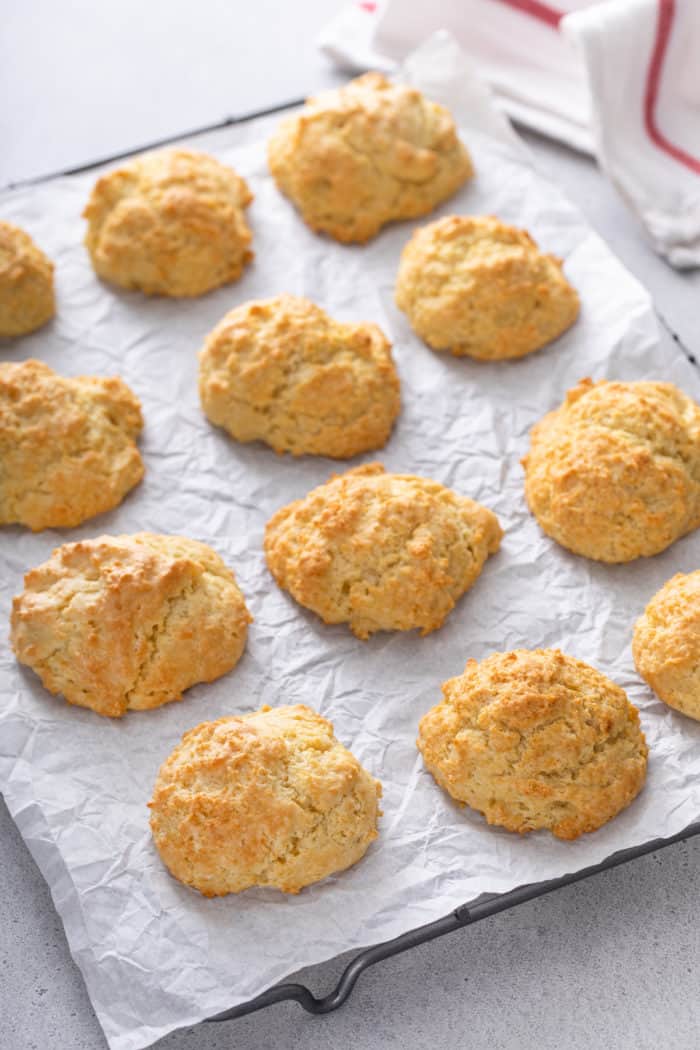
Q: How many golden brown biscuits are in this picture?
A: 12